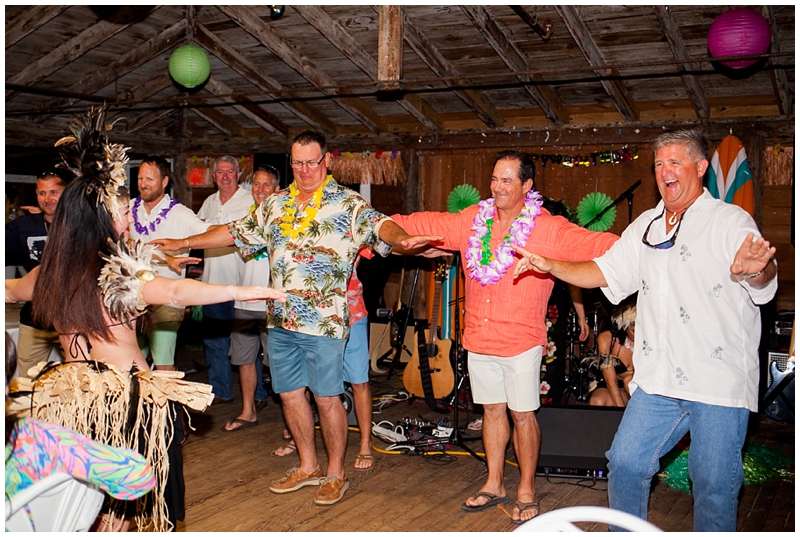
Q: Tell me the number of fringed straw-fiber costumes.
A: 1